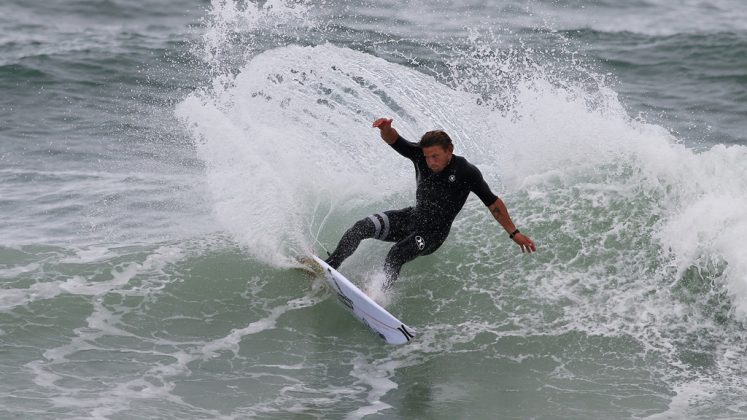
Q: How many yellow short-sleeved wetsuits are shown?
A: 0